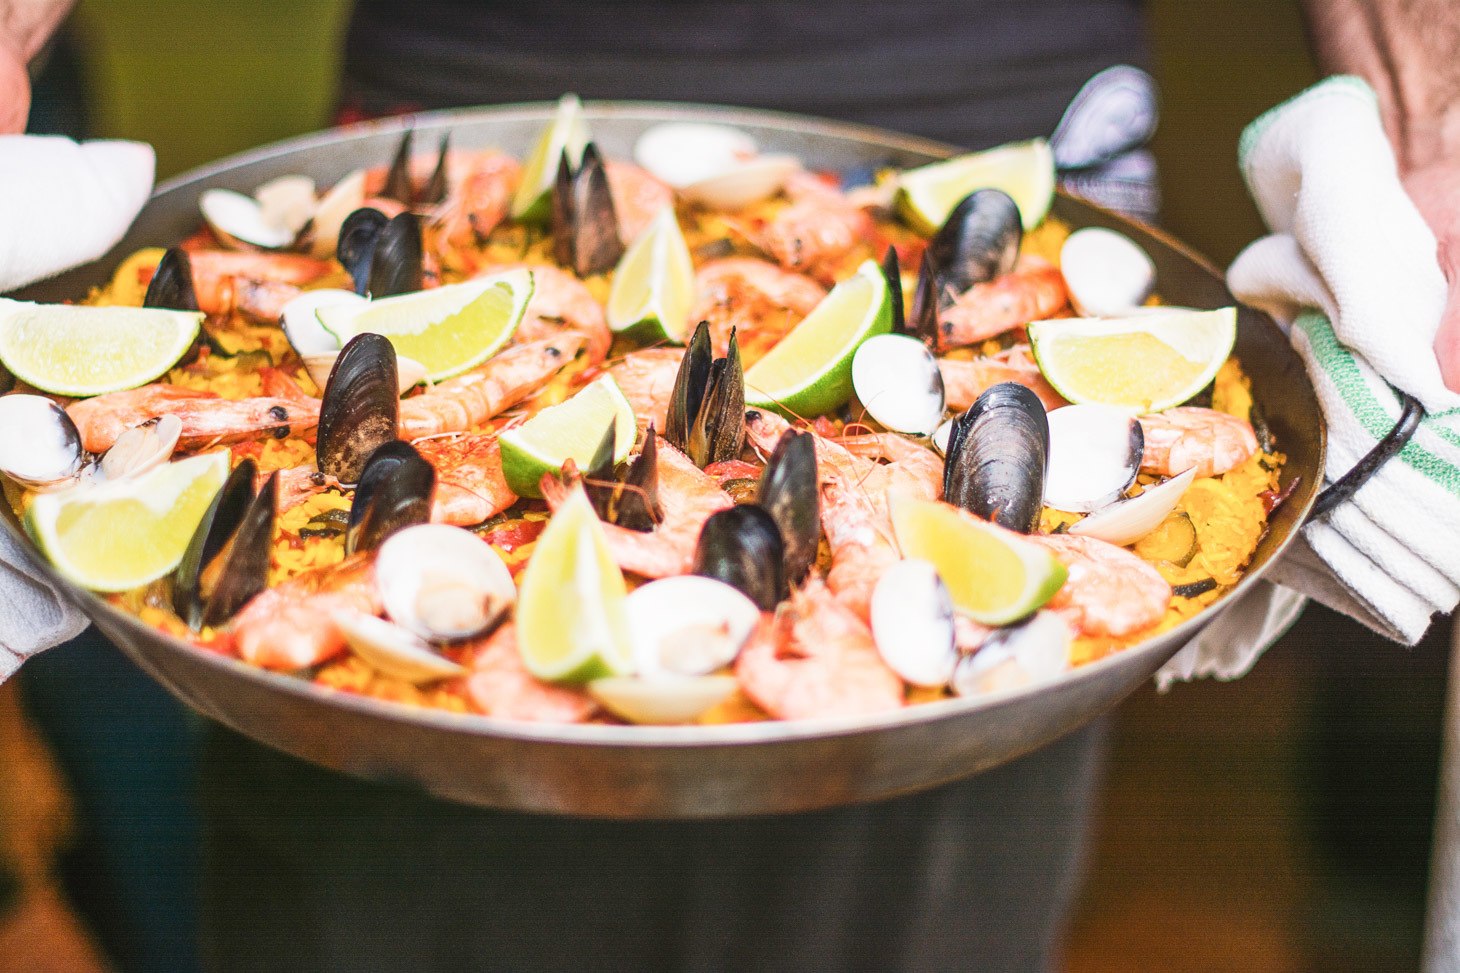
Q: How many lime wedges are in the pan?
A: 11